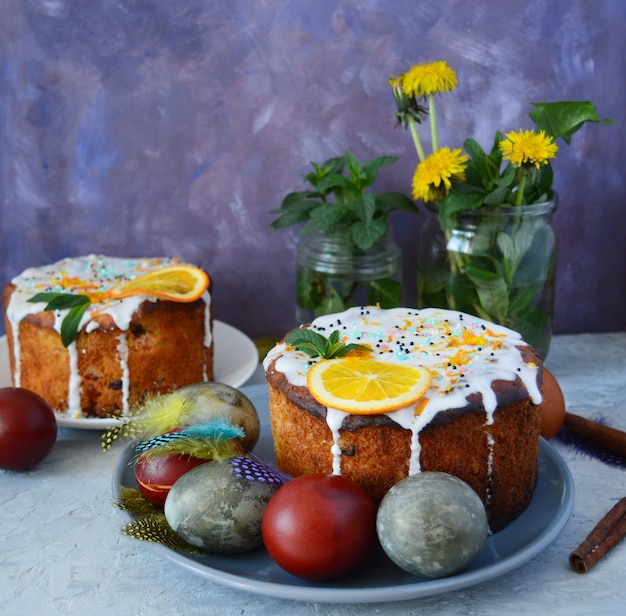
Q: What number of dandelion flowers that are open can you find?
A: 3